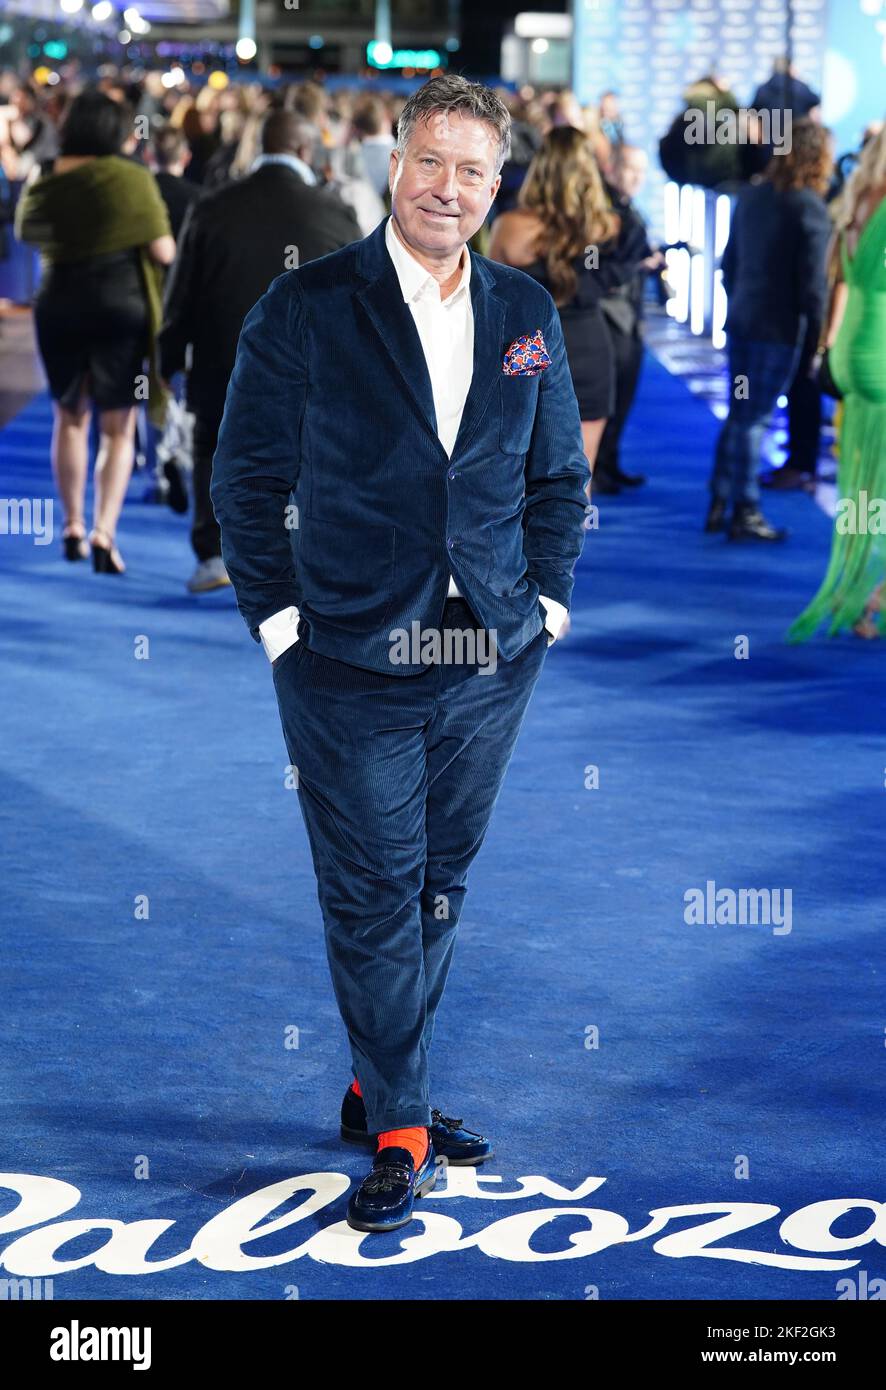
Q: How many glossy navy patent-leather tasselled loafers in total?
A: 2